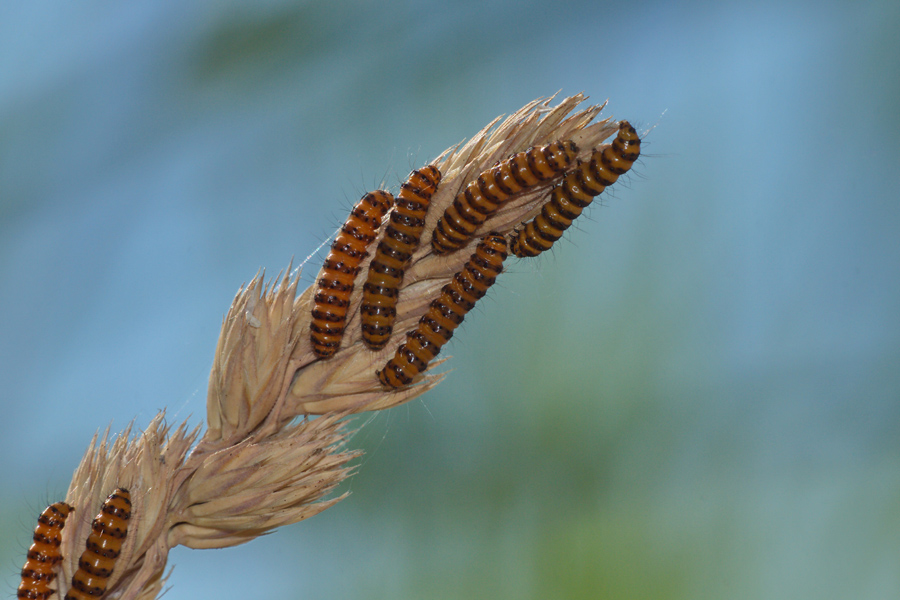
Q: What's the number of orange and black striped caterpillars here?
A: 7